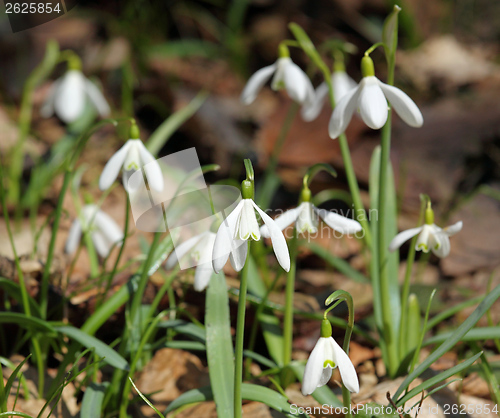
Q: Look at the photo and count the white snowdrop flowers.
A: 11